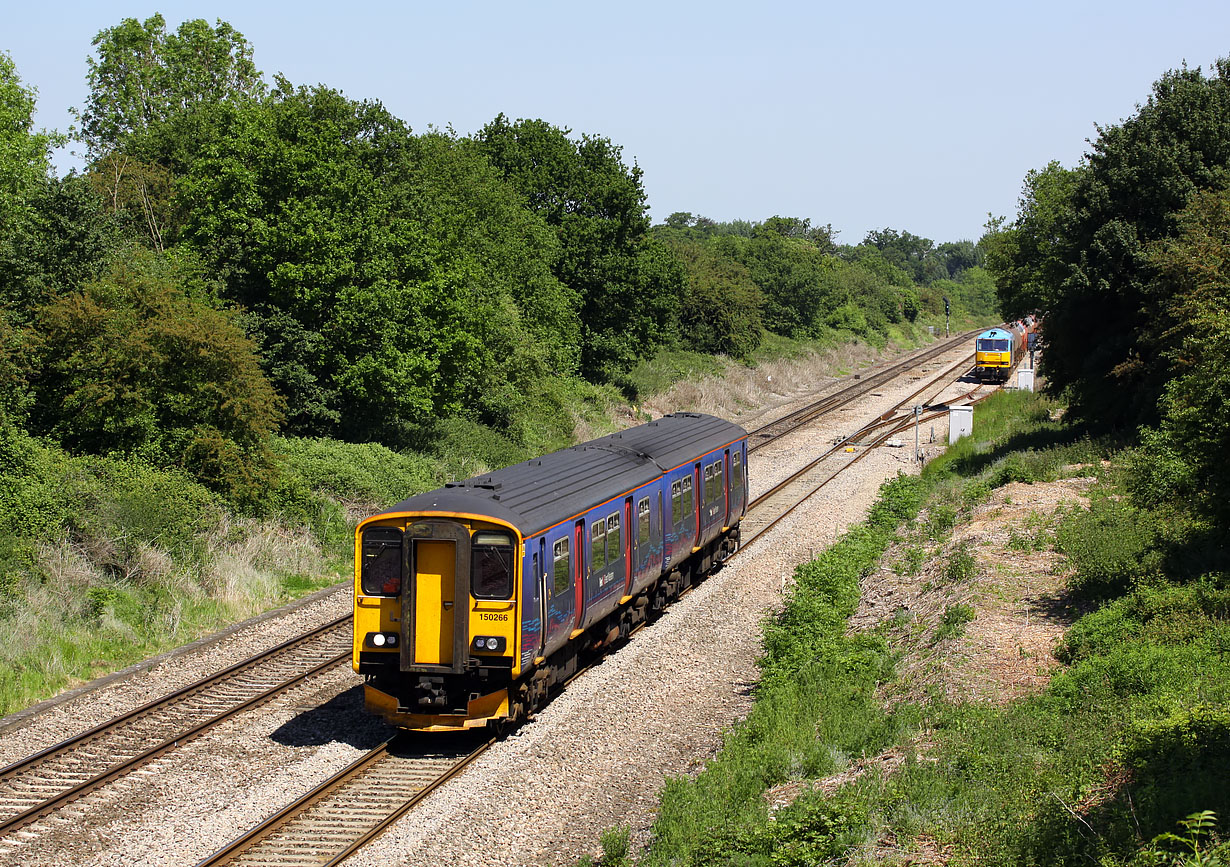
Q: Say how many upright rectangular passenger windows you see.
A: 9